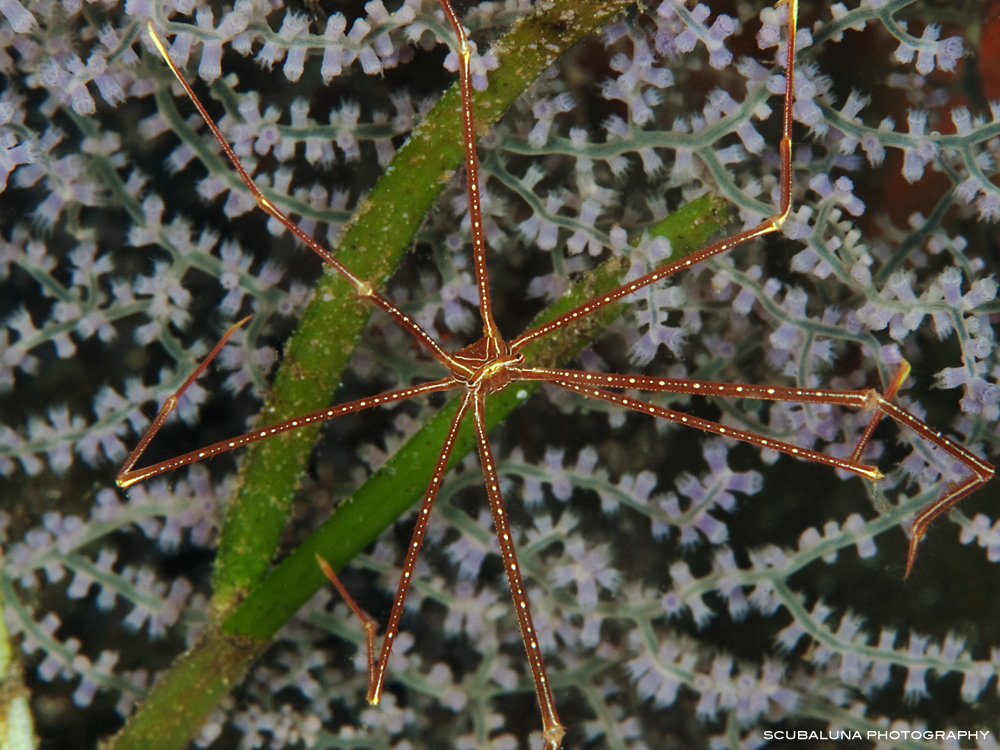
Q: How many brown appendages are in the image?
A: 8